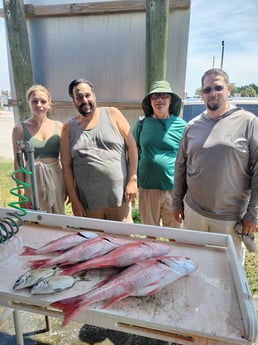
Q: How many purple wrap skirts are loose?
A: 0